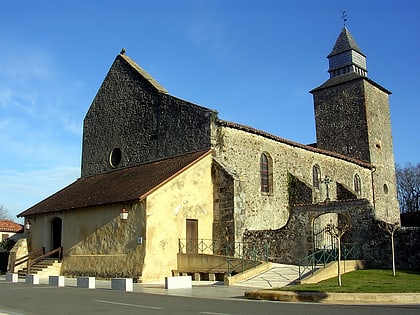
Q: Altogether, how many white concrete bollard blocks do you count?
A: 6